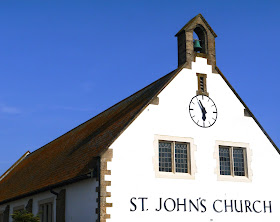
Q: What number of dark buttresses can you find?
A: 3